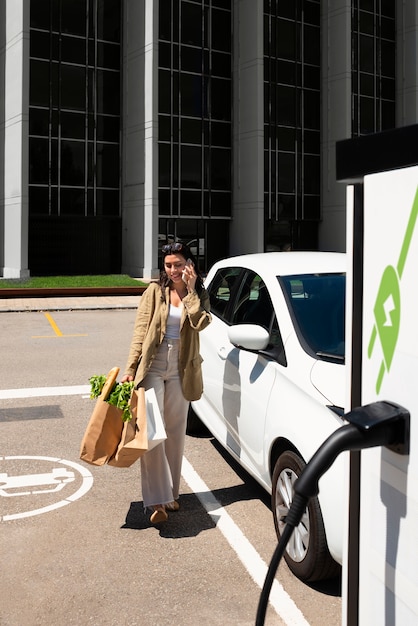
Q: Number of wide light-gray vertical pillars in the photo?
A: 5